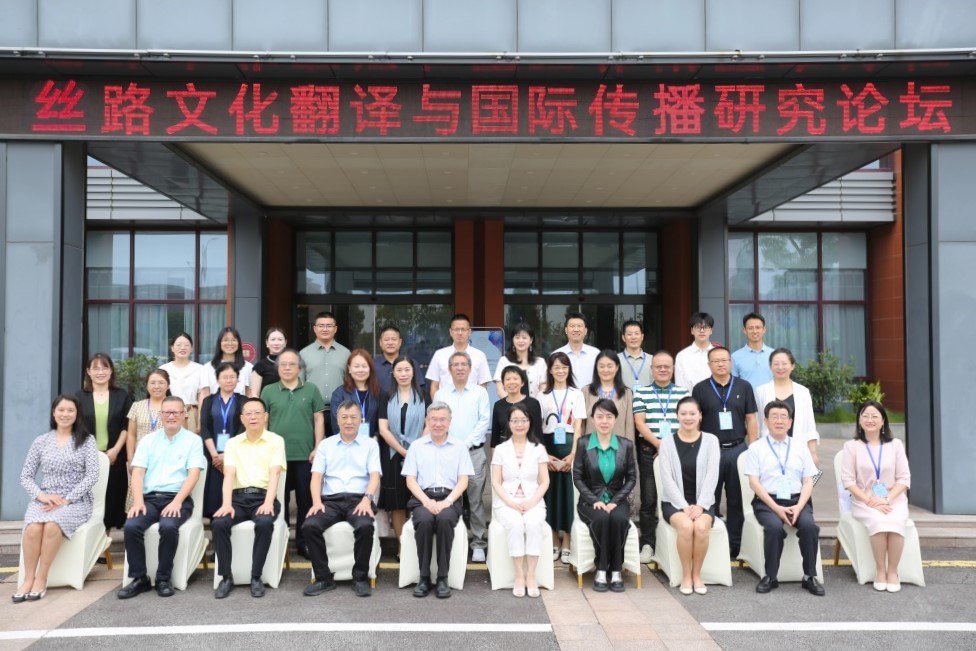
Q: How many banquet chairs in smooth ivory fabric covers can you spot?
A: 10